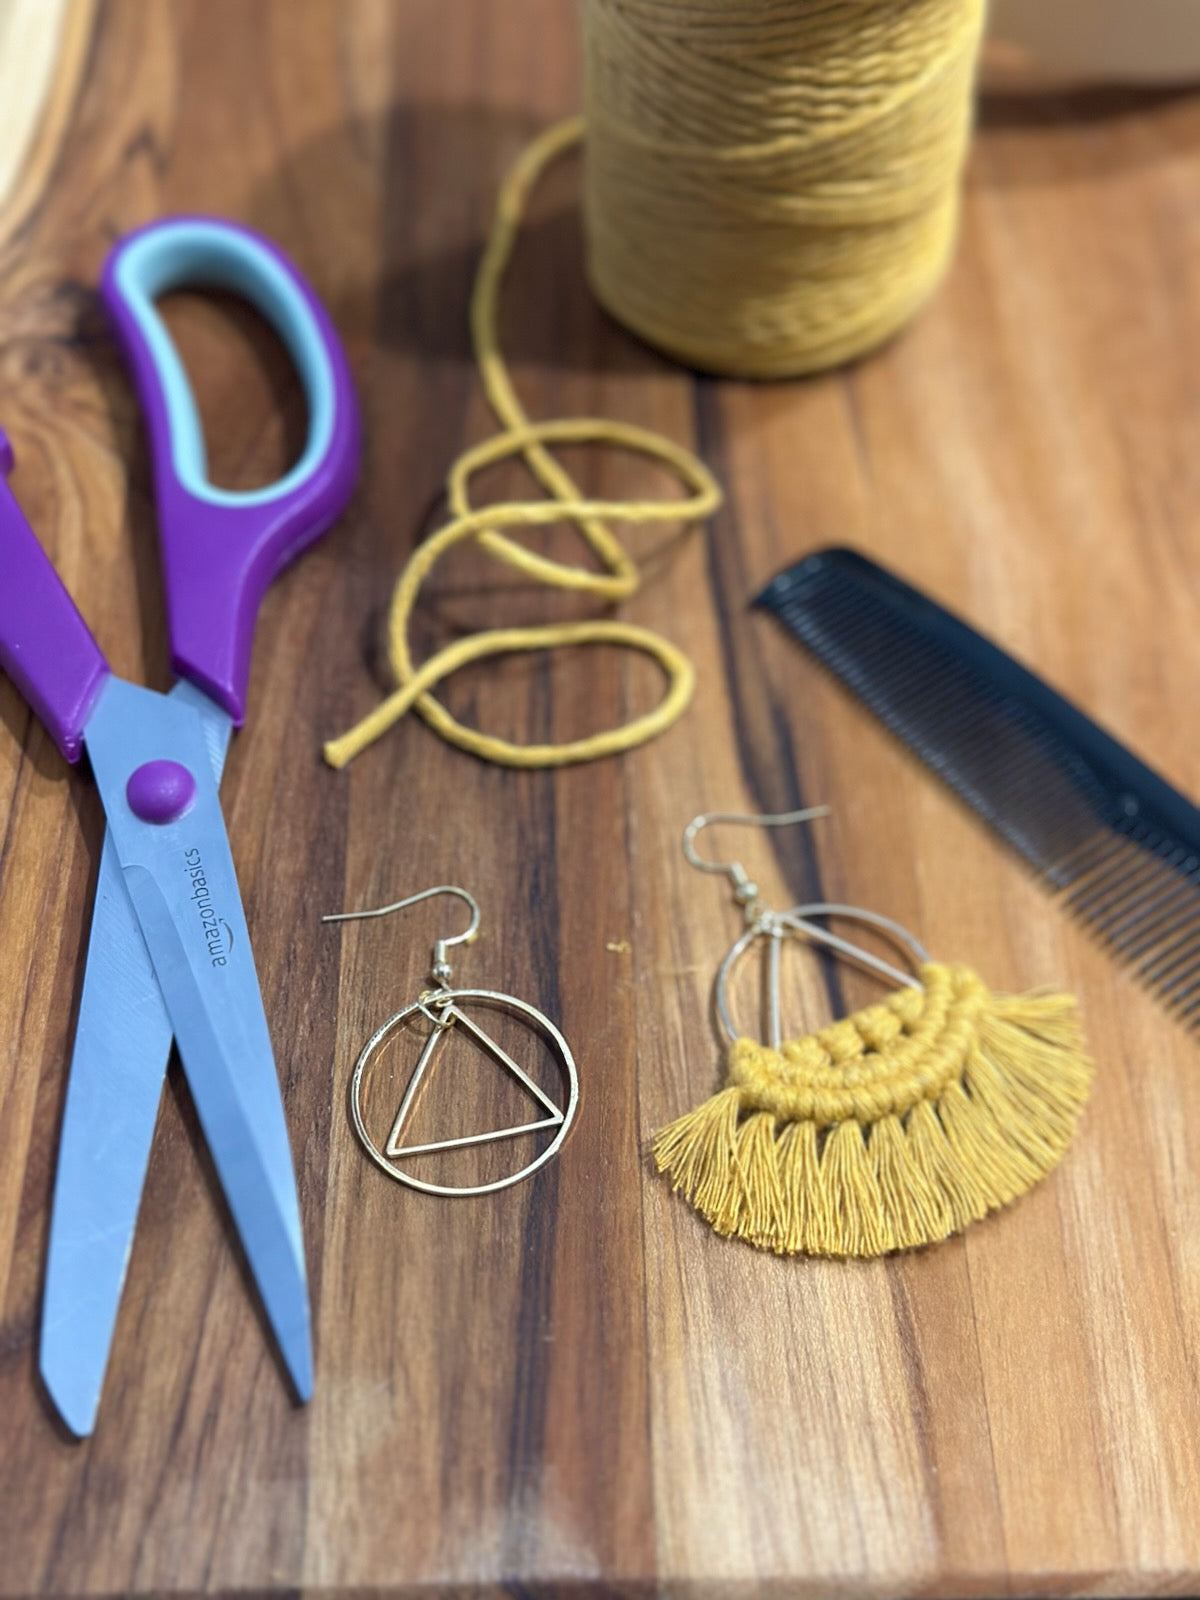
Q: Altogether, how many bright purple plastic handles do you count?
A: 2